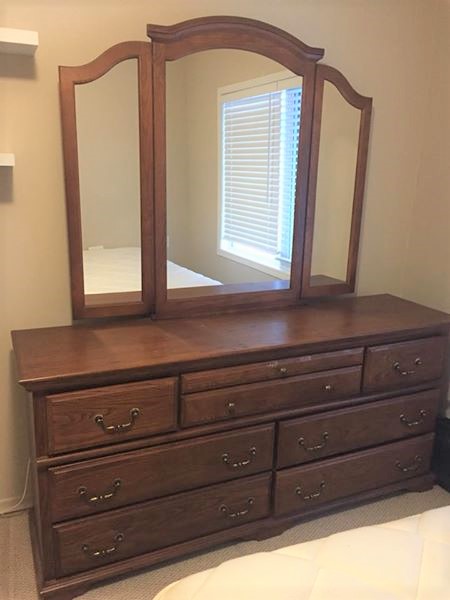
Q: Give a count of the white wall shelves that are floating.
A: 2